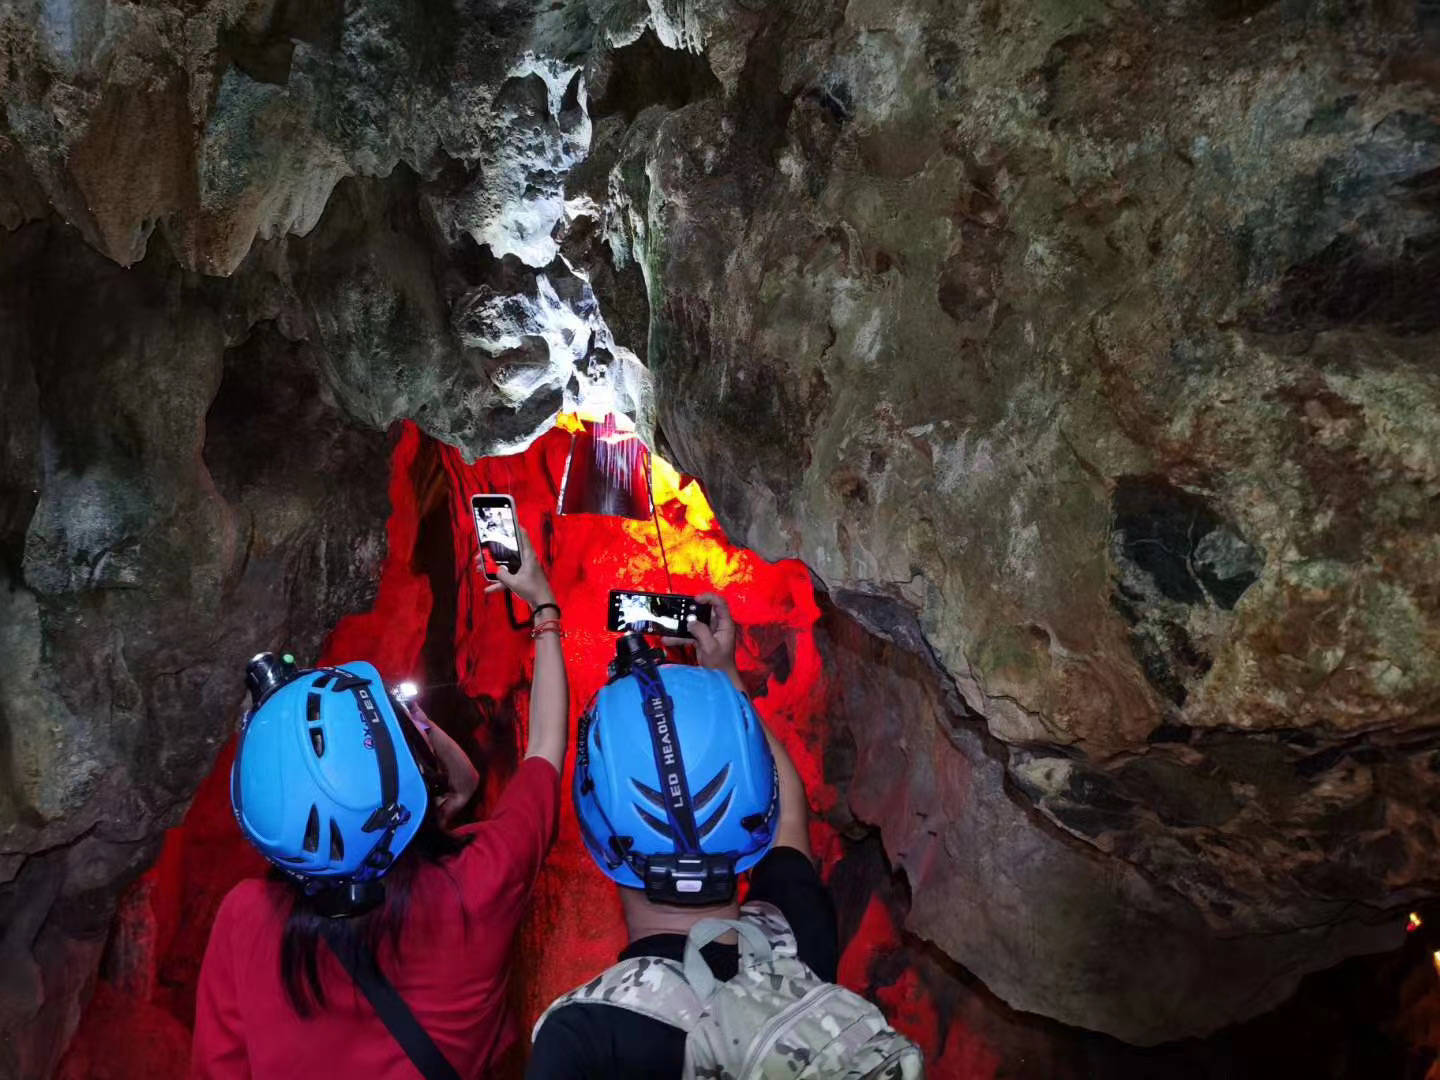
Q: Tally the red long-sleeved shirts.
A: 0